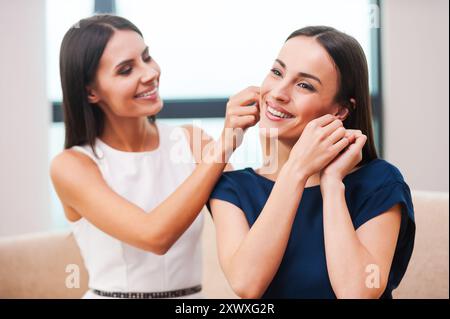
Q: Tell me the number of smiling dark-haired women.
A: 2